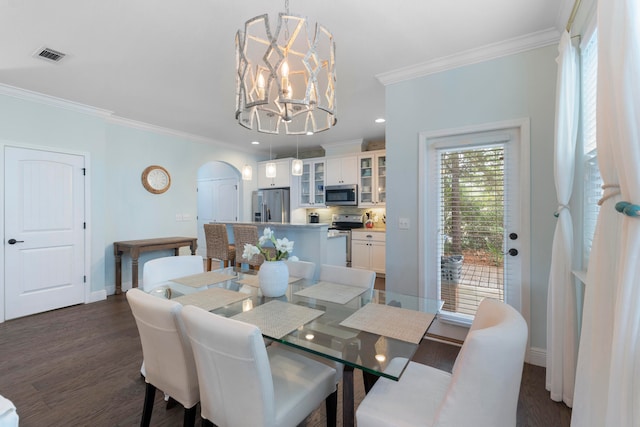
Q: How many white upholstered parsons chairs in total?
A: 6